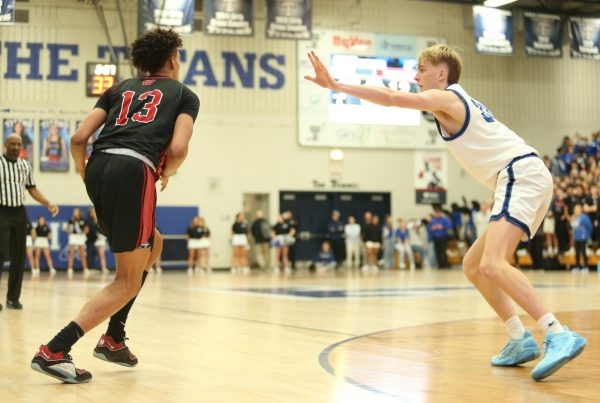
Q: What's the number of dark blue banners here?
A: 7